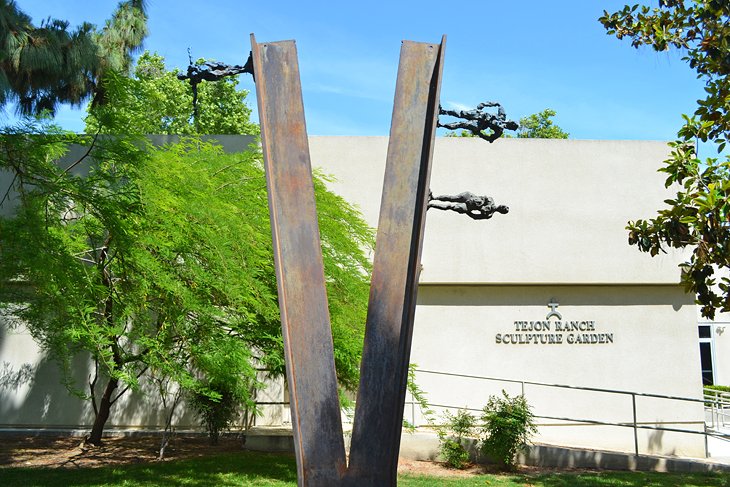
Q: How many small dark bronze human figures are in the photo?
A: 3